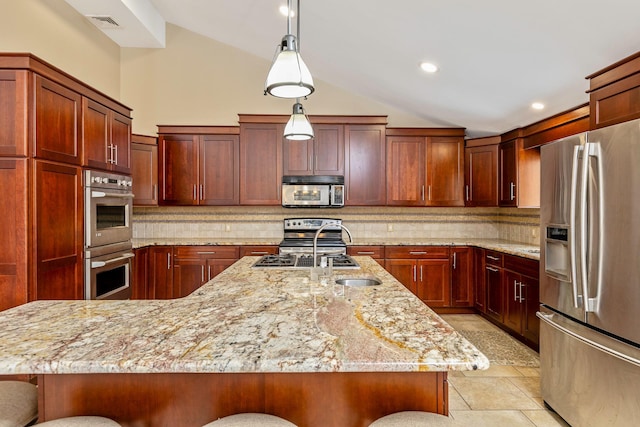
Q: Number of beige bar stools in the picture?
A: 4